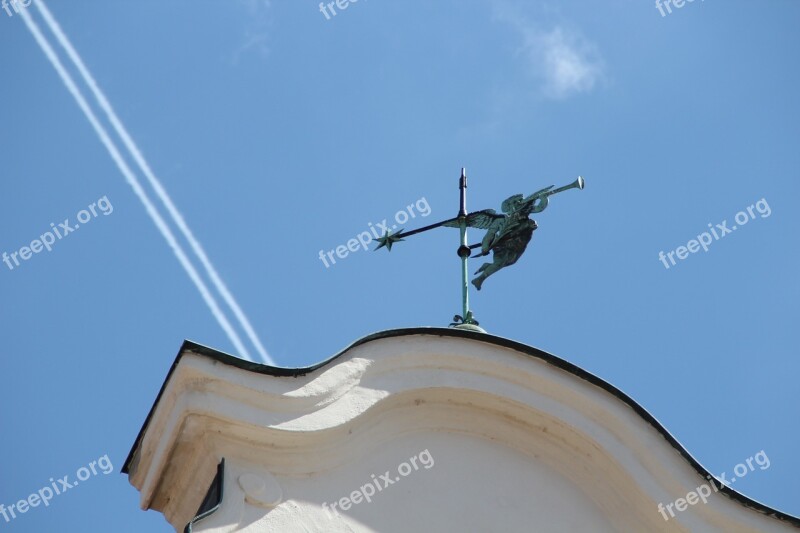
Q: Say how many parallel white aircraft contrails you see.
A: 2